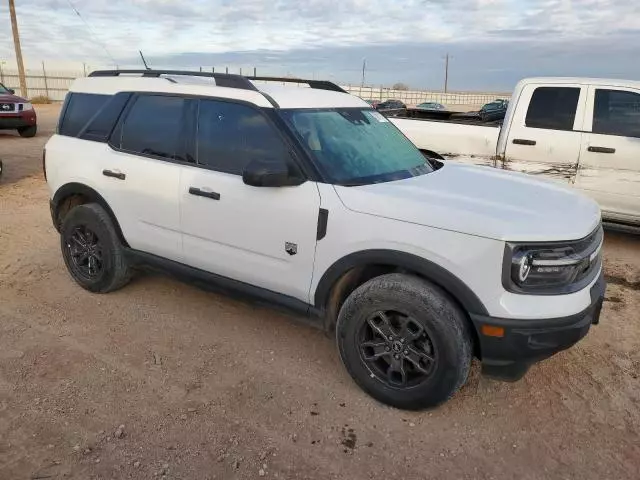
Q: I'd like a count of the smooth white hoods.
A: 1